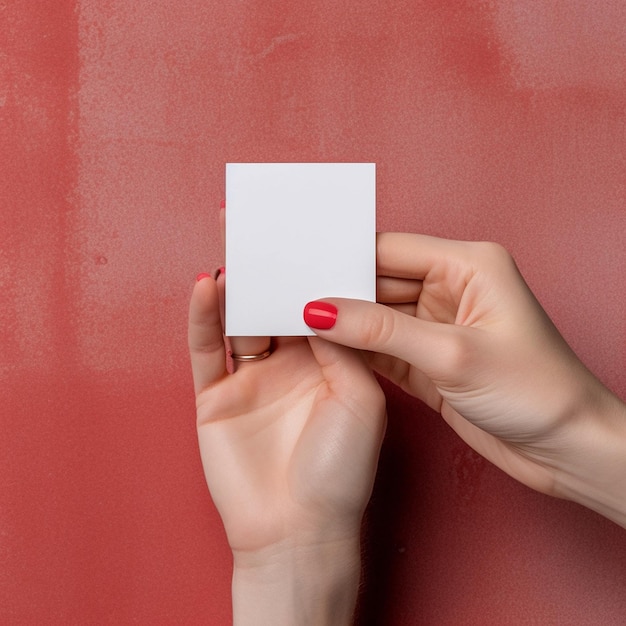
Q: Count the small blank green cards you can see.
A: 0